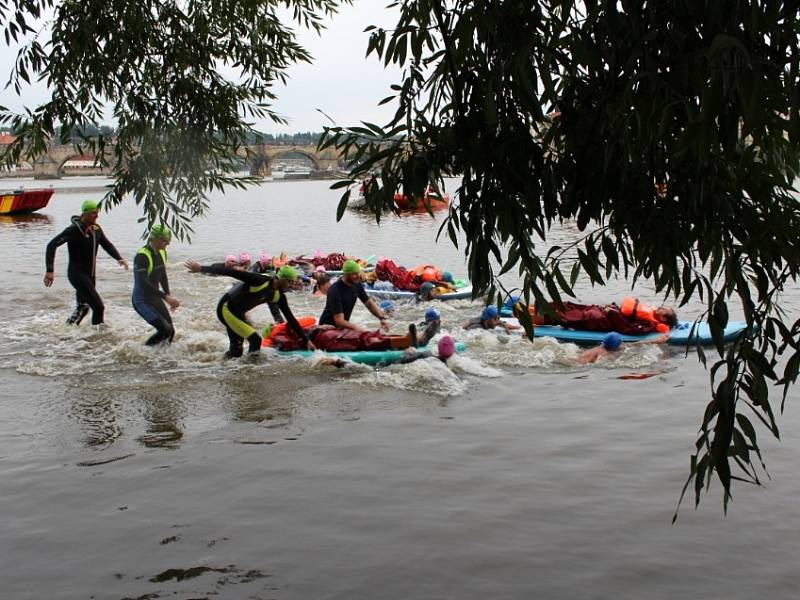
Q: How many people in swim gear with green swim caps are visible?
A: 4